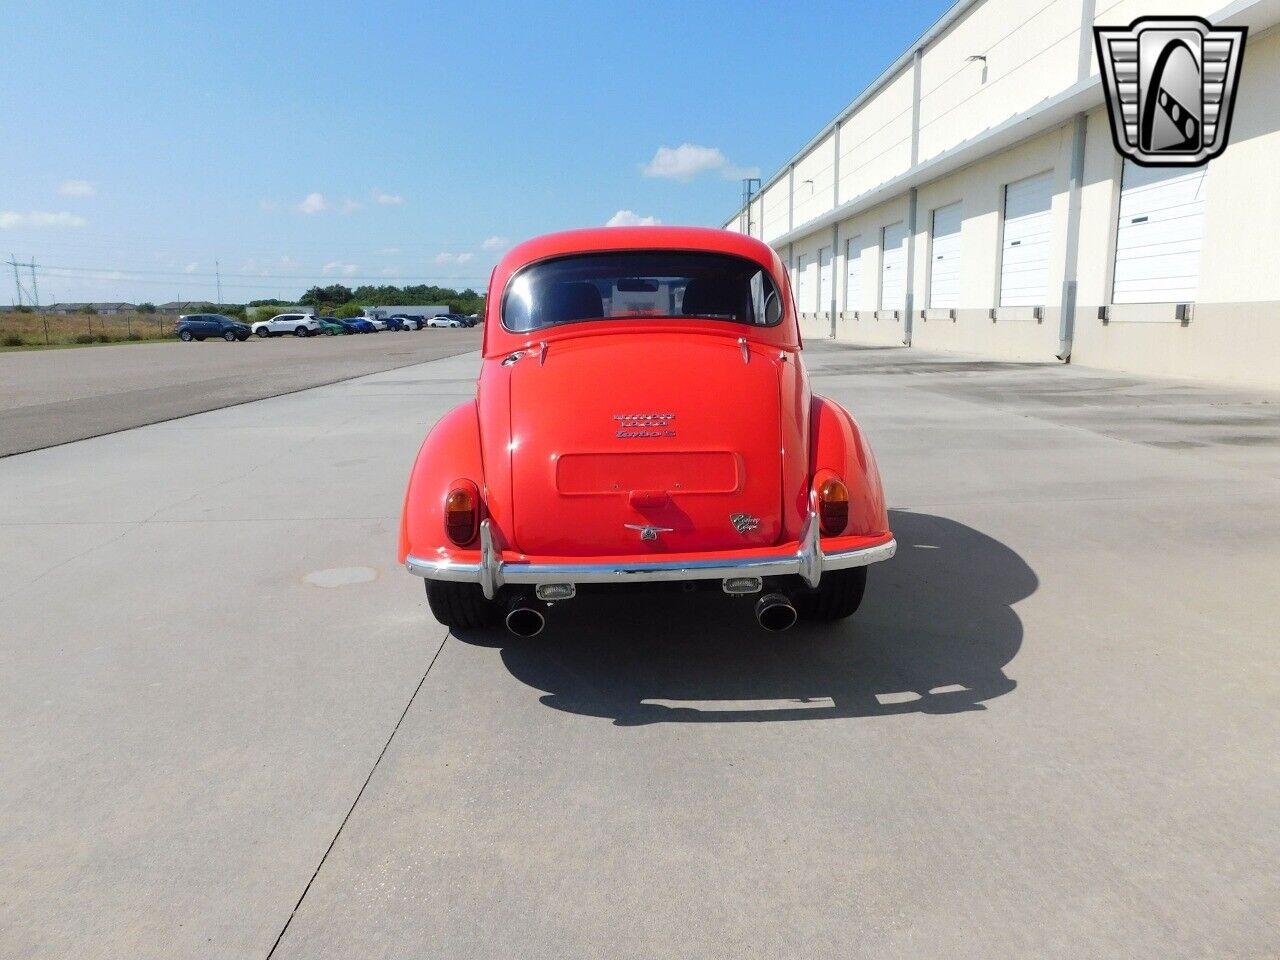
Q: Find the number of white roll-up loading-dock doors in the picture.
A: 7